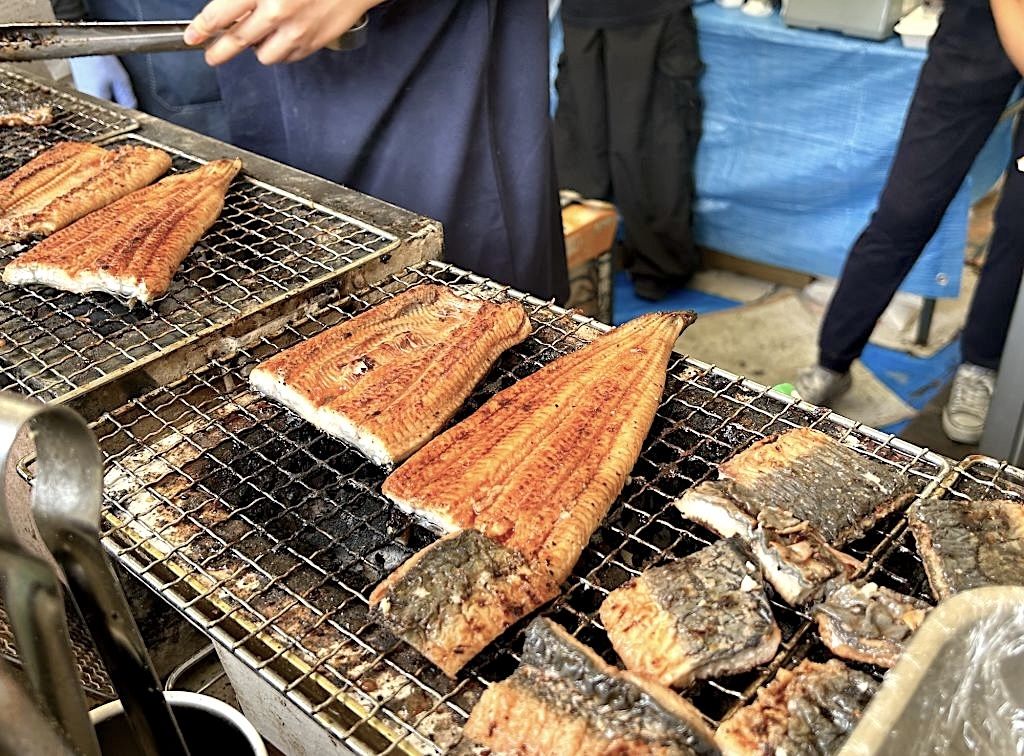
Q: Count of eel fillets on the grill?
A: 4